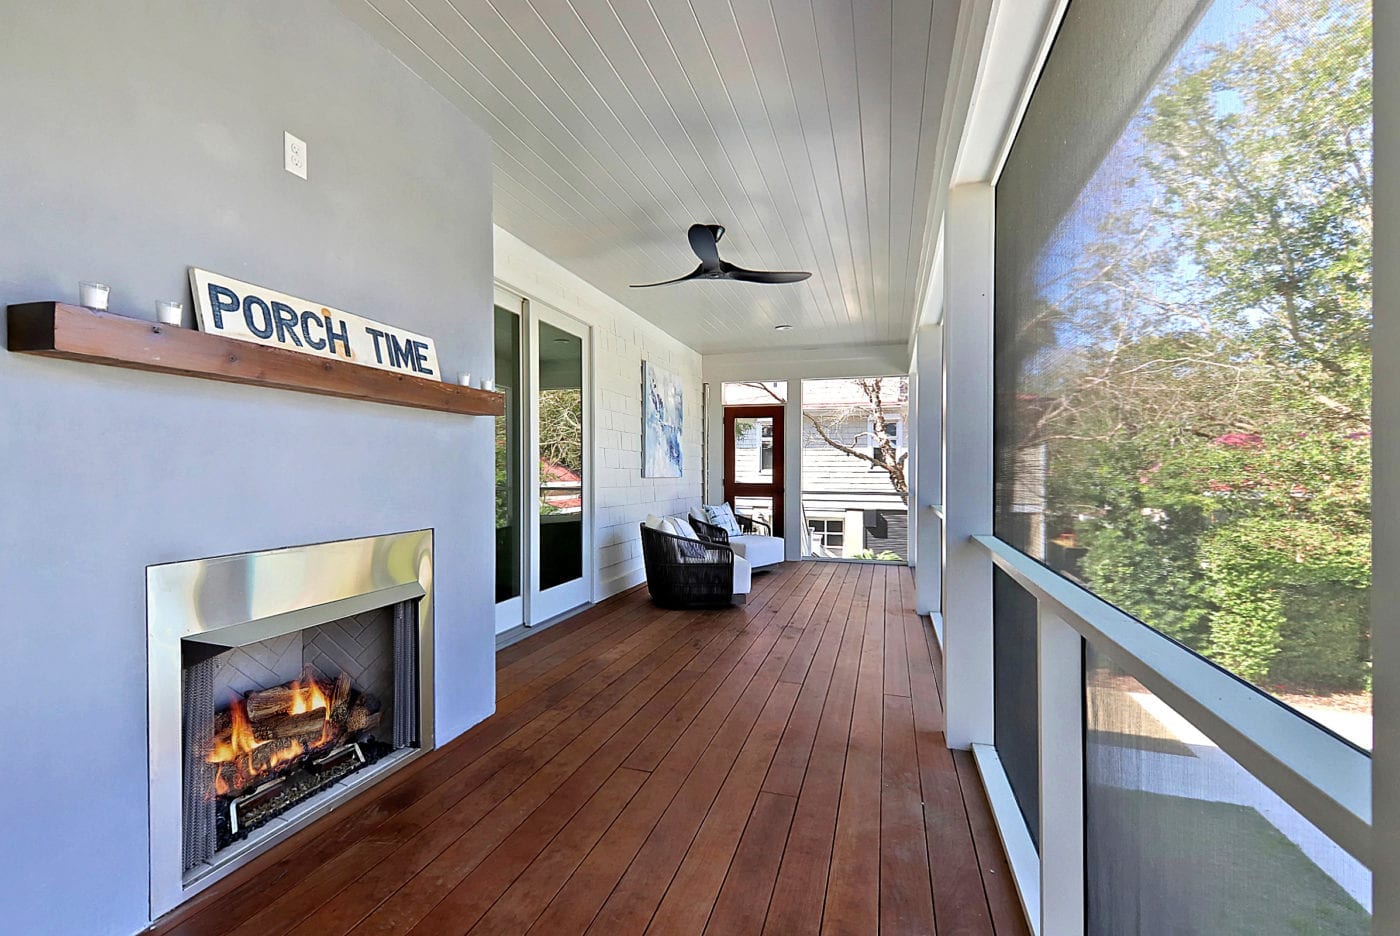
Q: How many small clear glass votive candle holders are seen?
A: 4